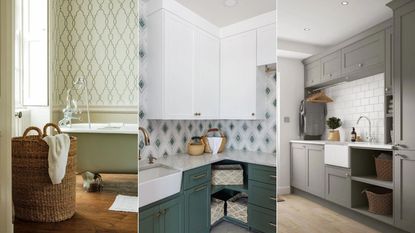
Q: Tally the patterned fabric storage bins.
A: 3